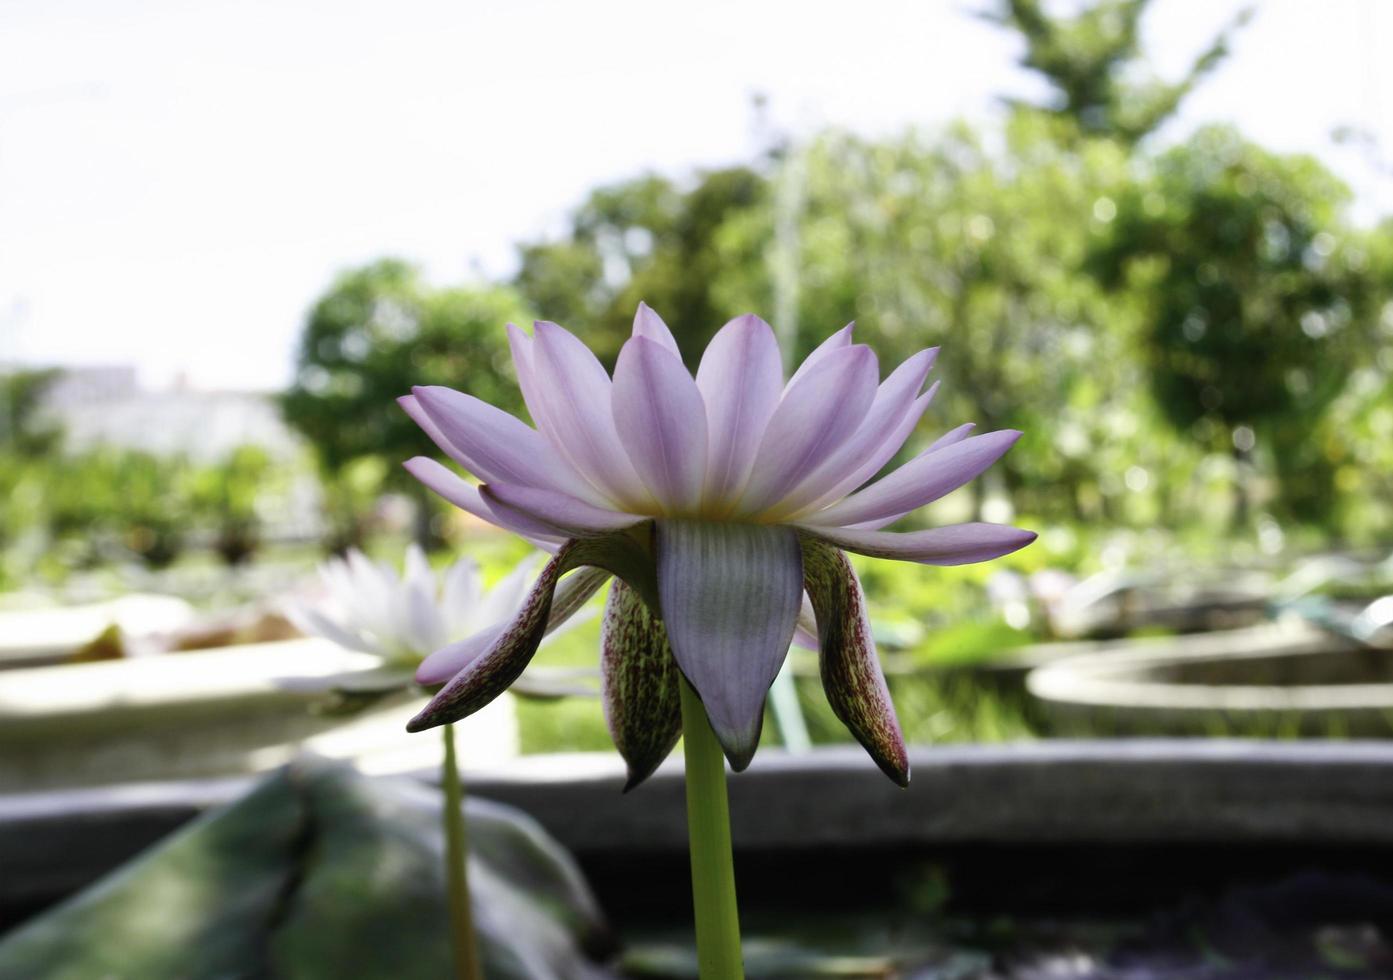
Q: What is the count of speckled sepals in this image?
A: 3